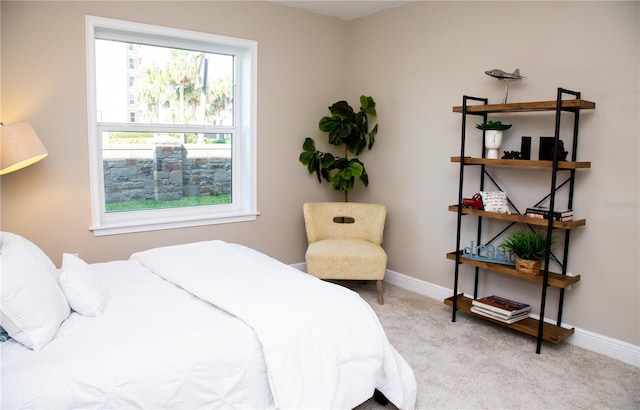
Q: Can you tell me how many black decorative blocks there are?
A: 2